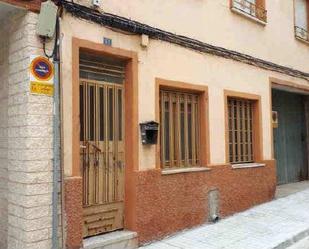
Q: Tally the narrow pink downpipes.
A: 0